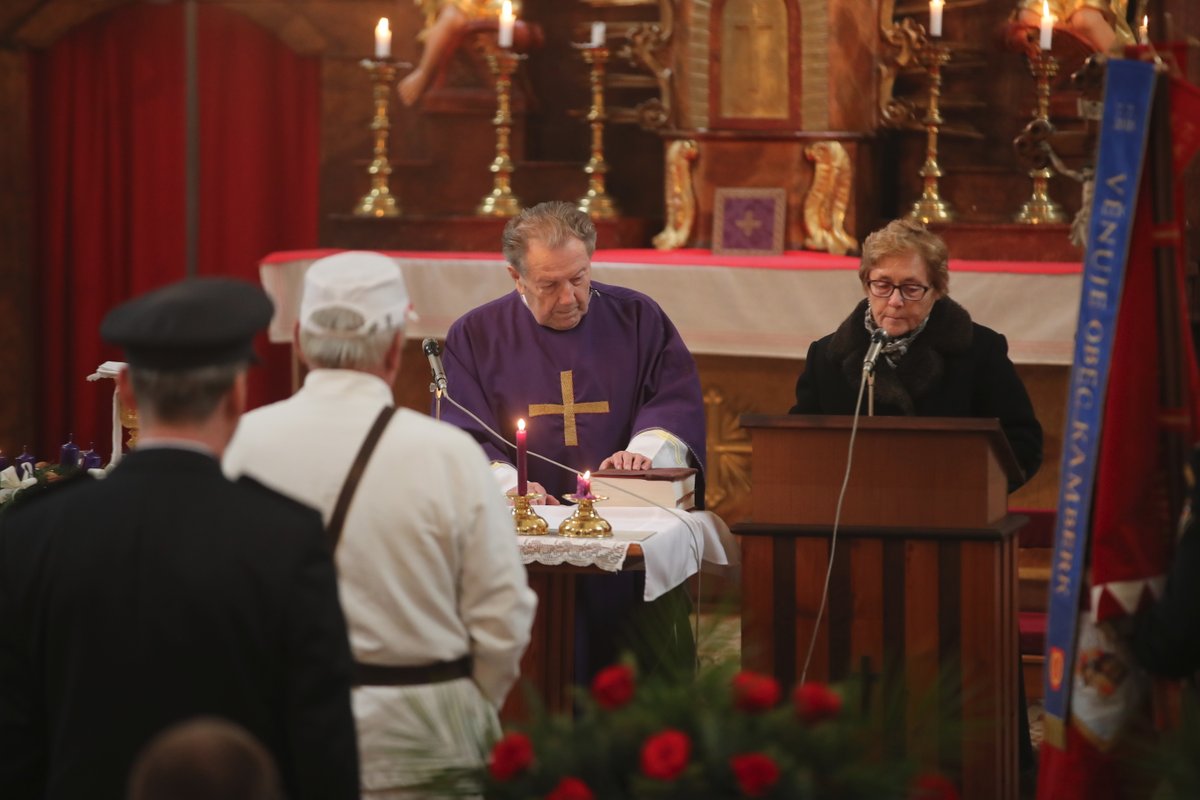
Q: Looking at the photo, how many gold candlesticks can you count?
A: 7